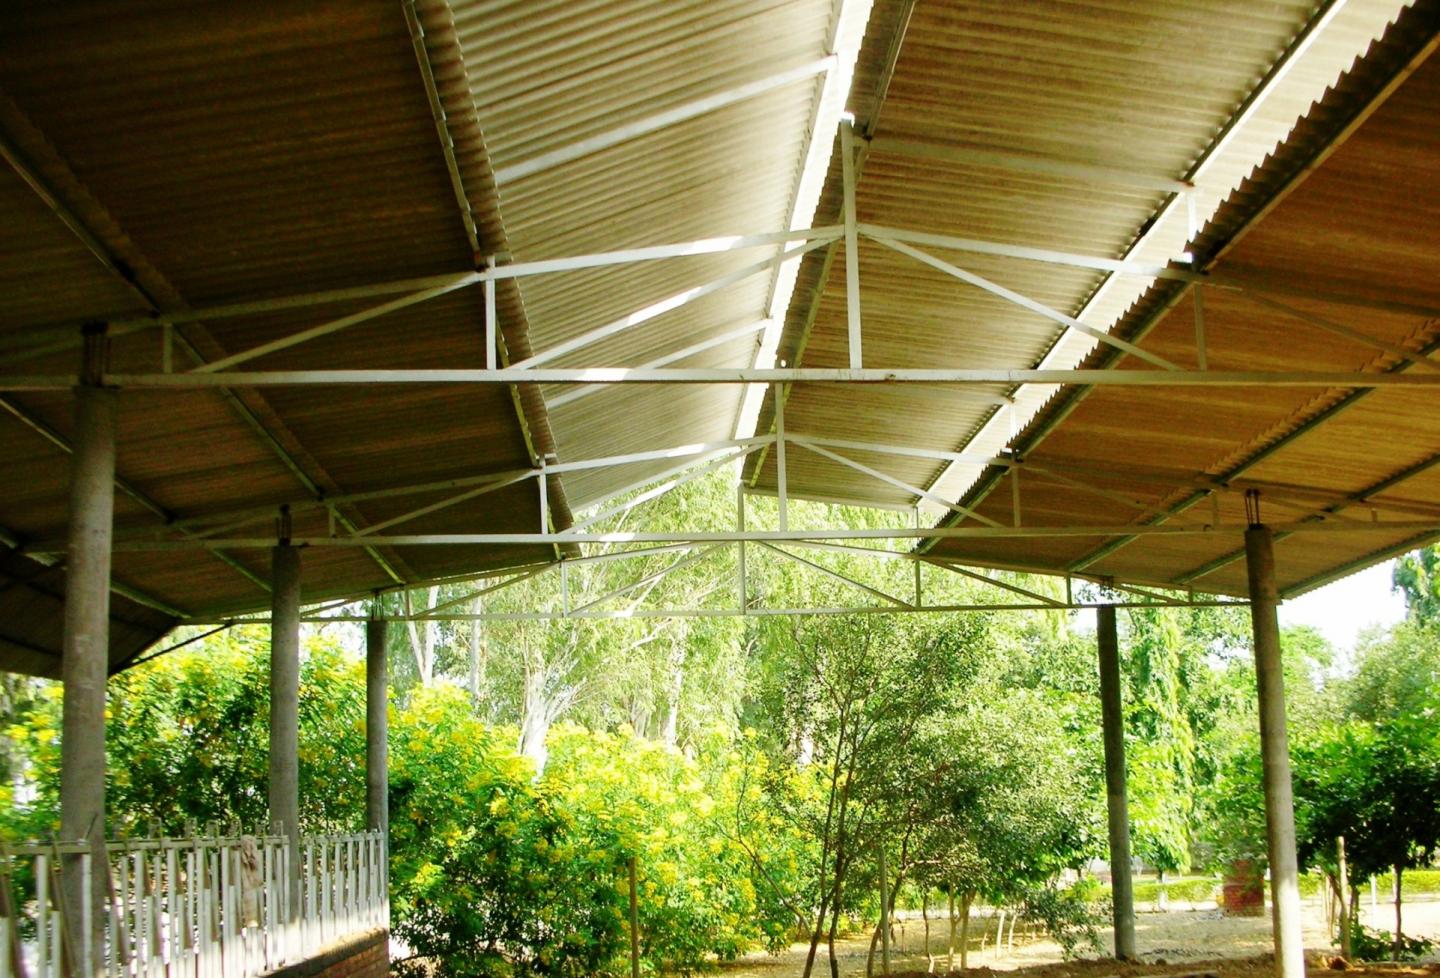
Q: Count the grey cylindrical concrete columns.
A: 5